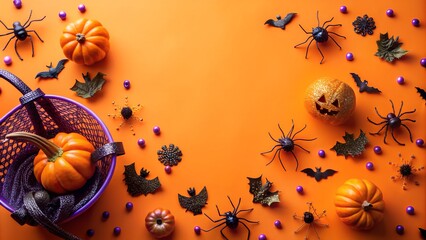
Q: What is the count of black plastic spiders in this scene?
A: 5